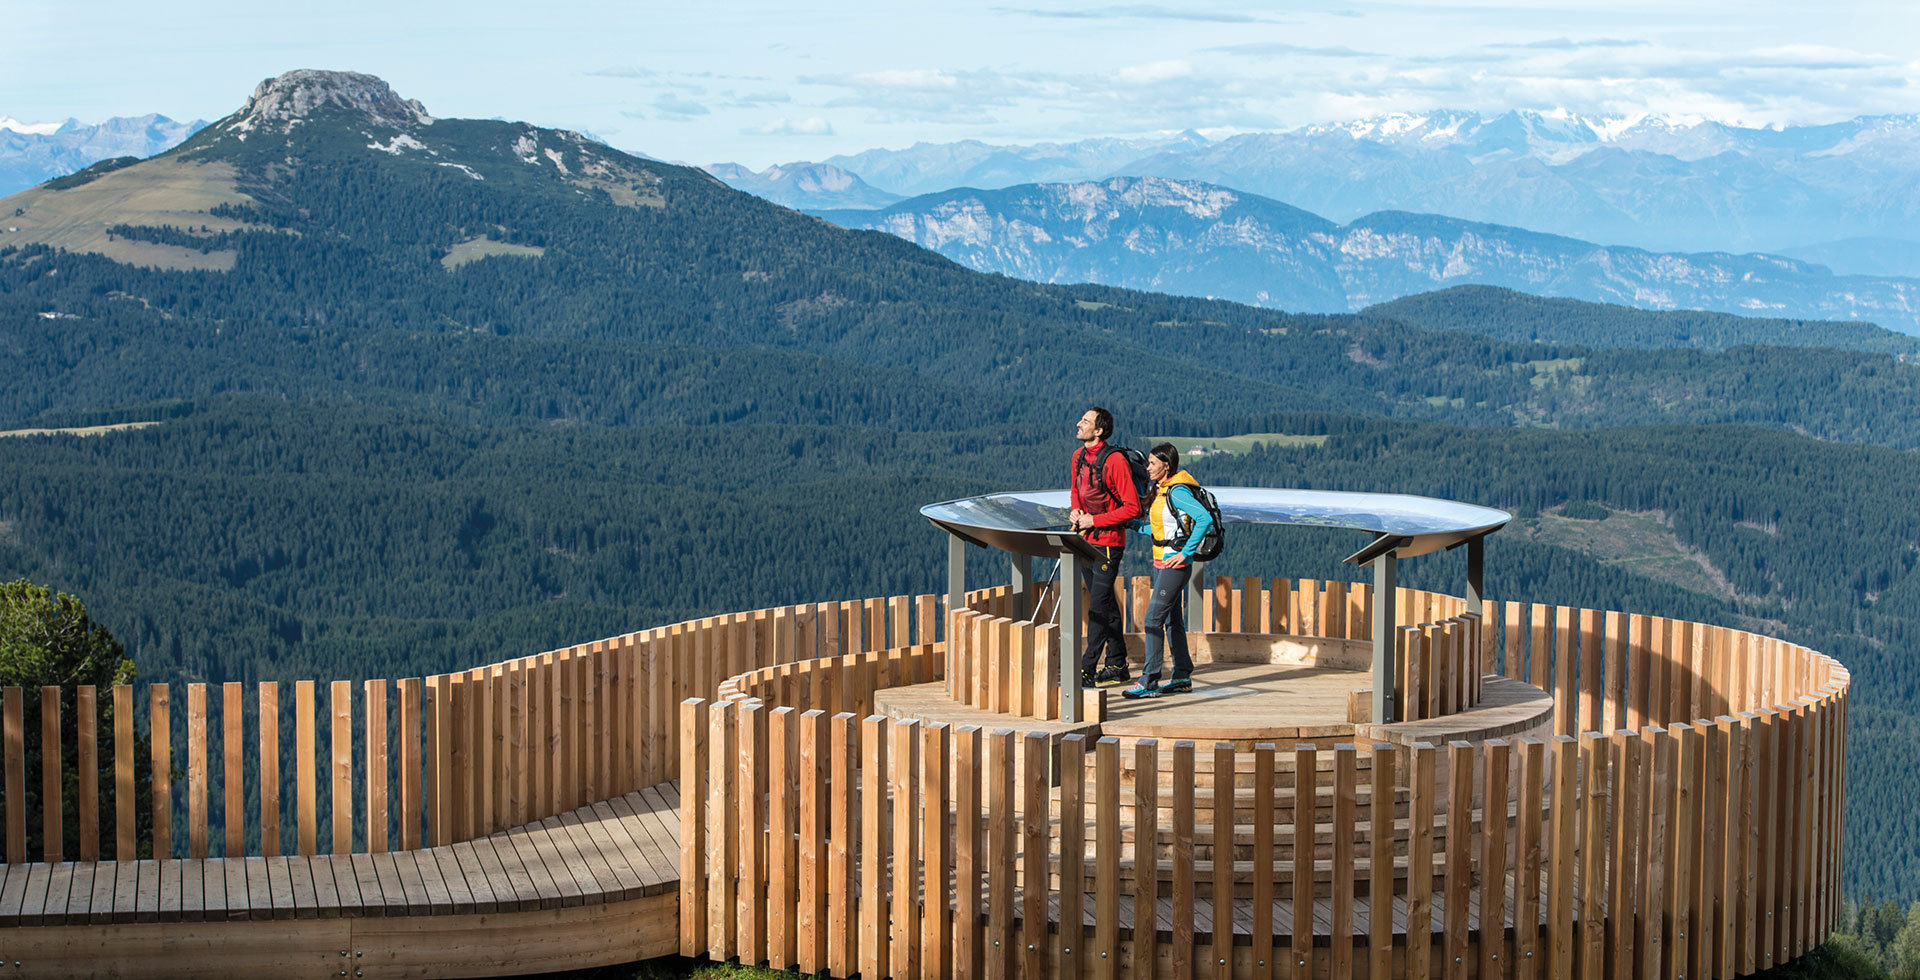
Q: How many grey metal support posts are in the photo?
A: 6